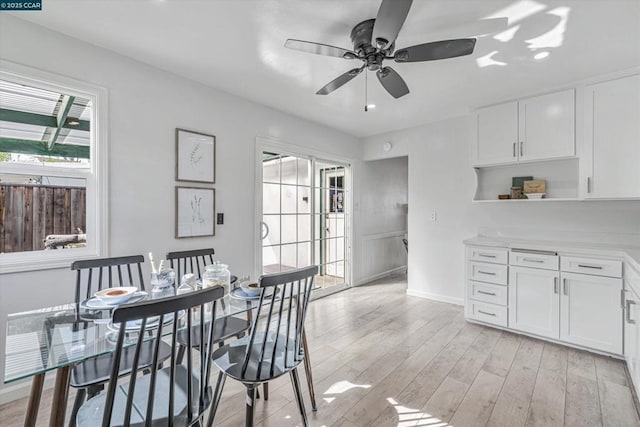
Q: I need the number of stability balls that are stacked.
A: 0